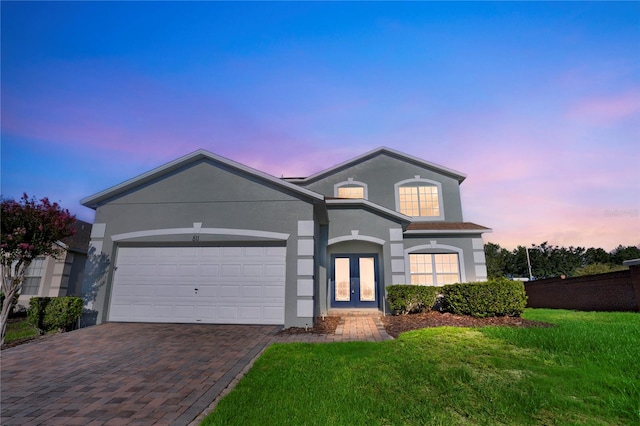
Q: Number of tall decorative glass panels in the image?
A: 2